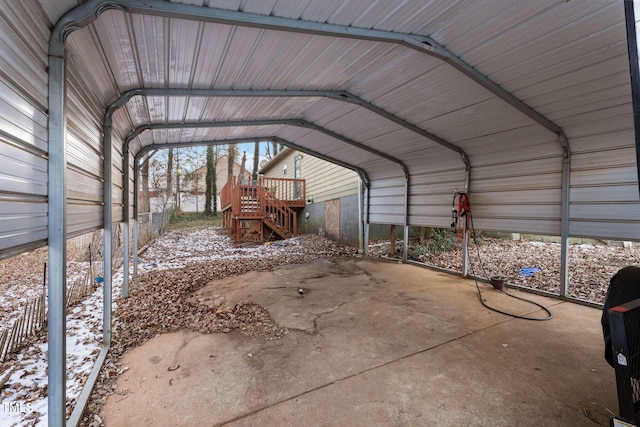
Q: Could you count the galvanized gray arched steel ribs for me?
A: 4